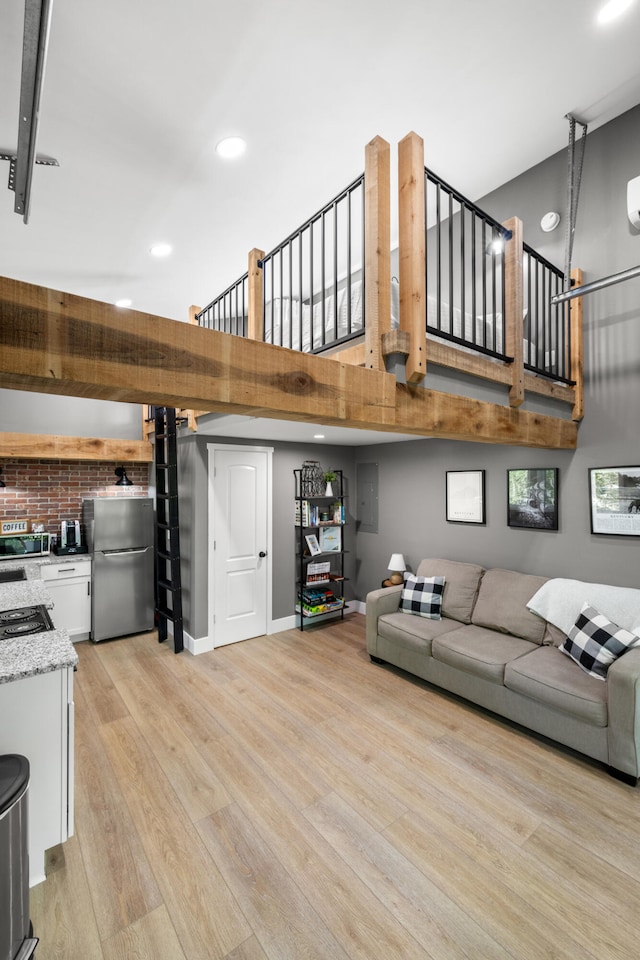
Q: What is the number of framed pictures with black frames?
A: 3